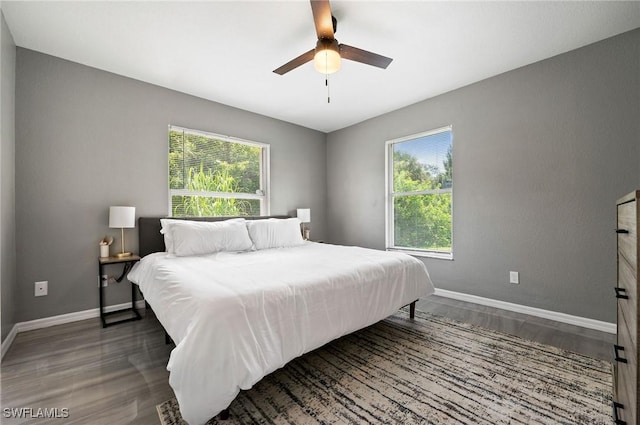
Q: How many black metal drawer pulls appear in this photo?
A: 4